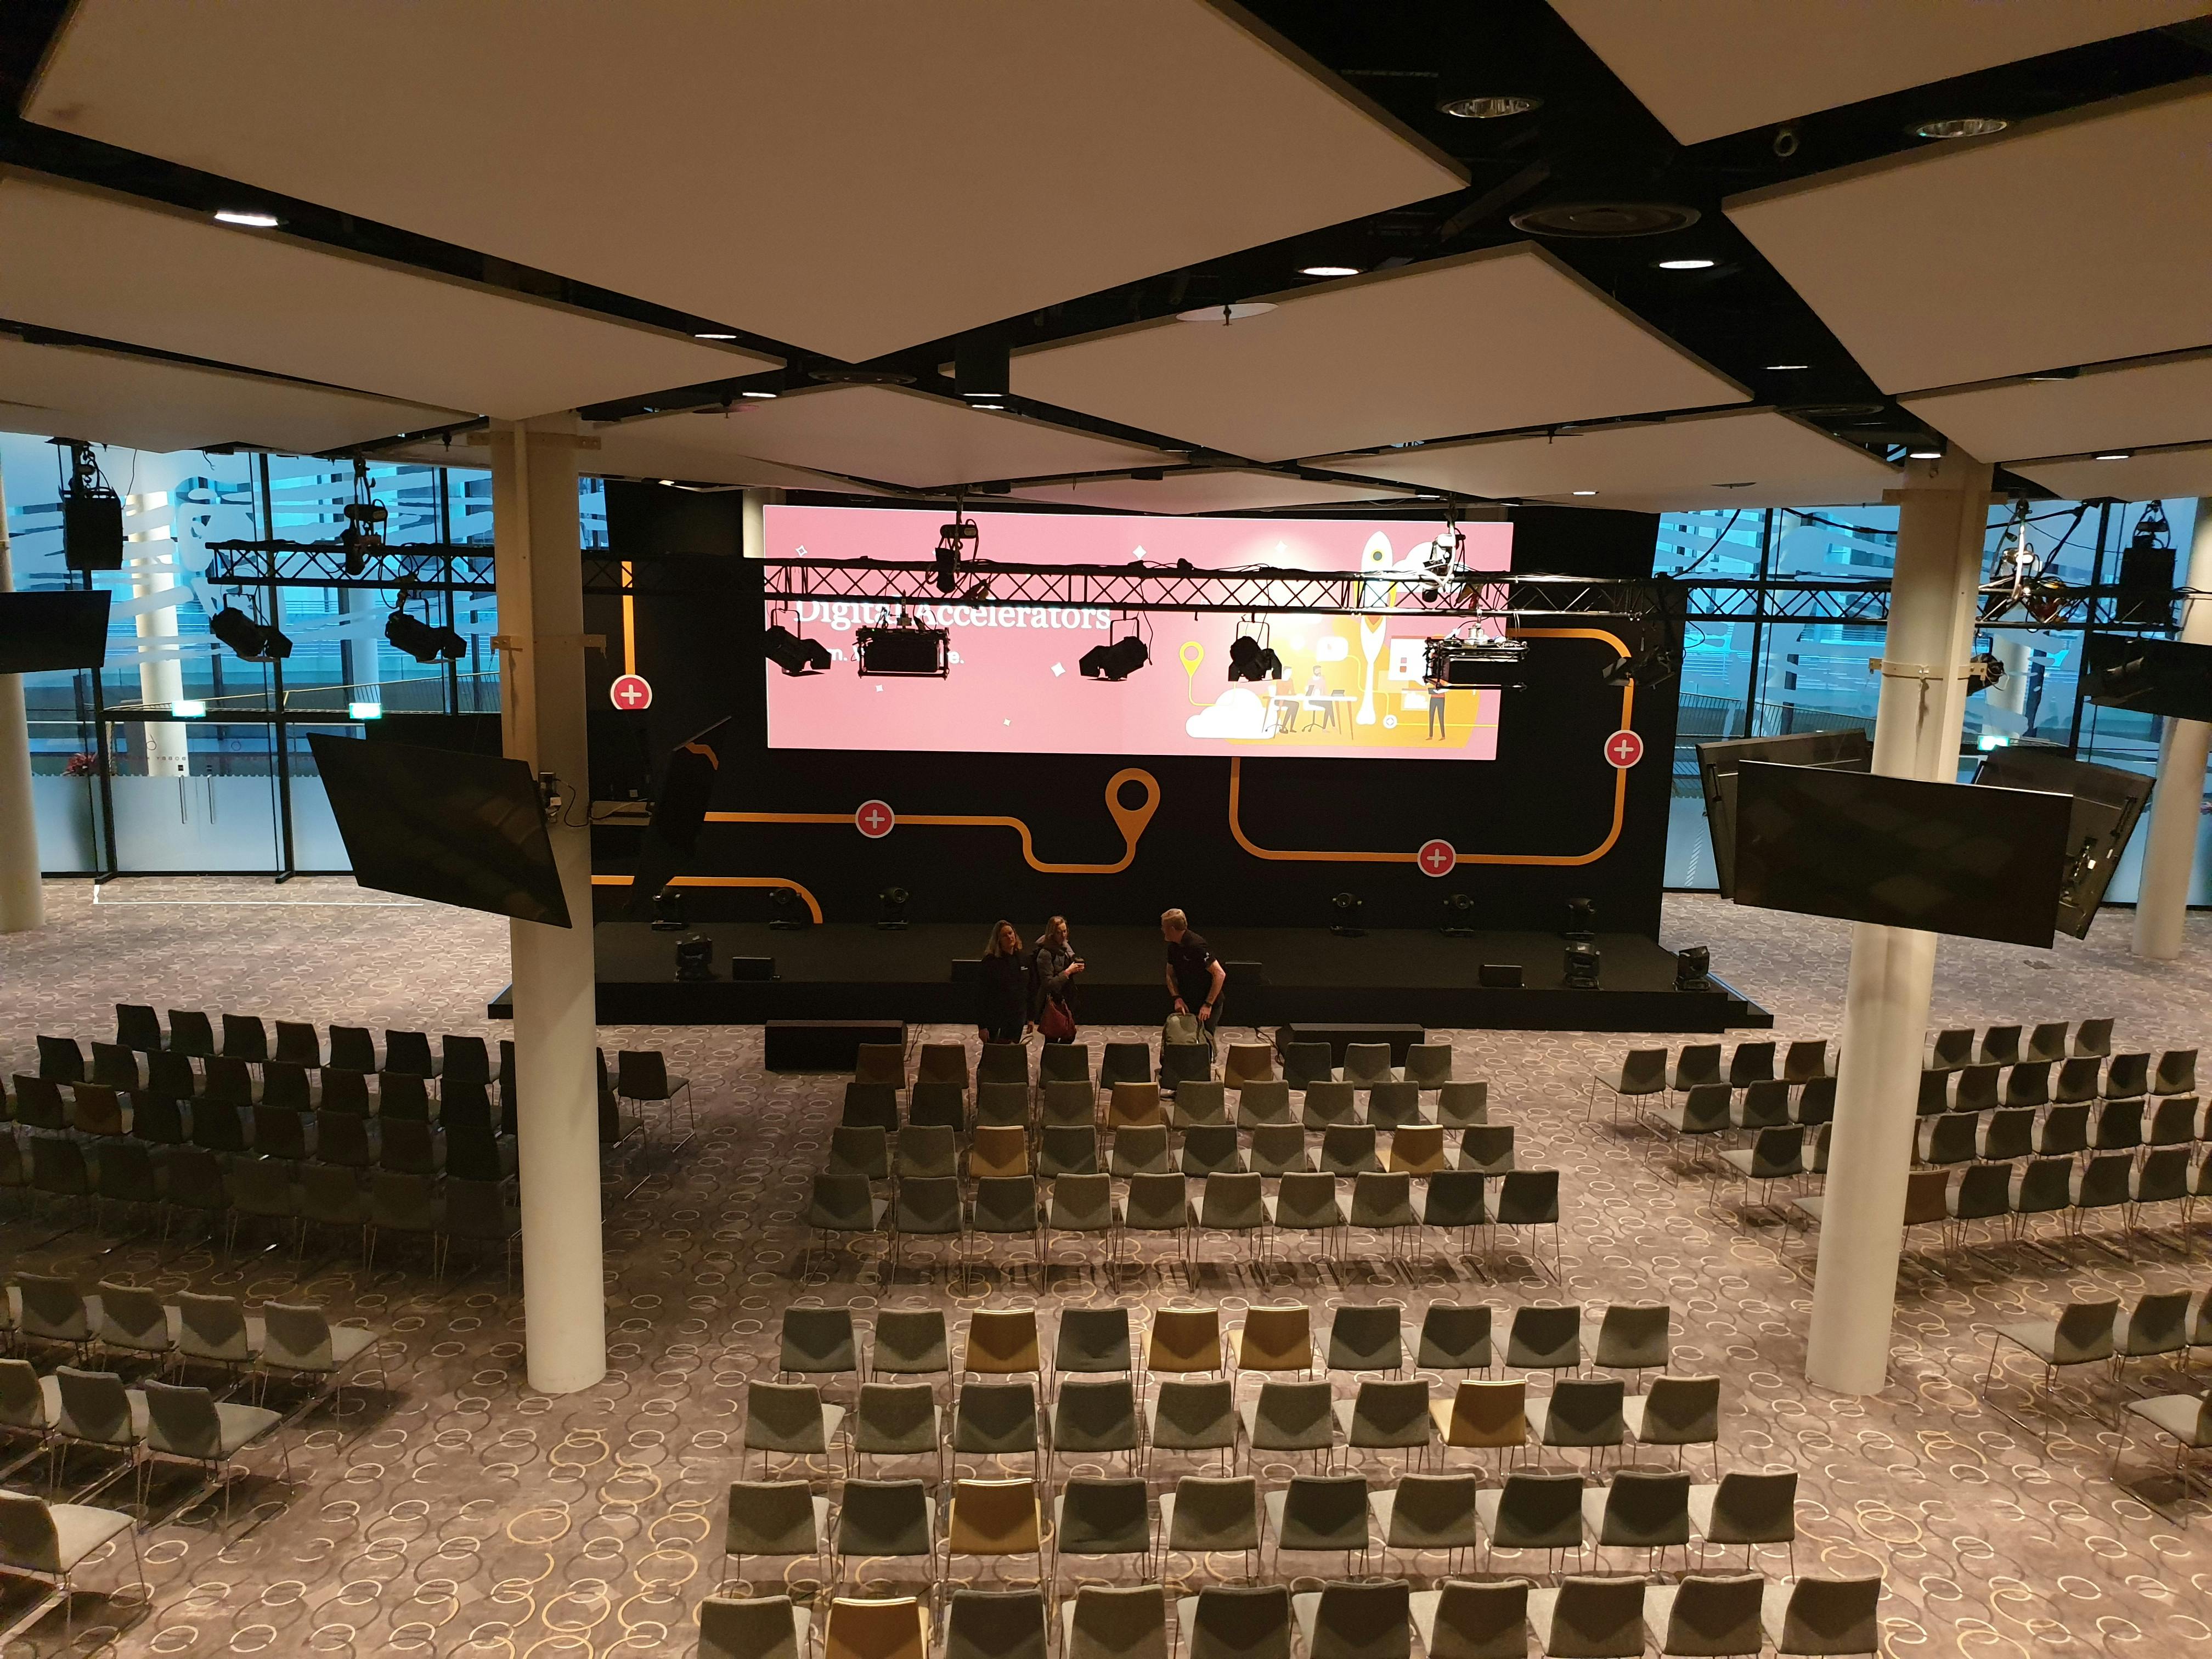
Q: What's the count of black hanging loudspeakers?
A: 2